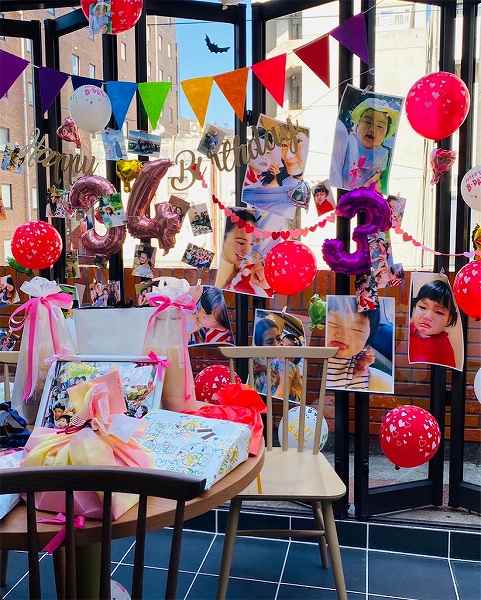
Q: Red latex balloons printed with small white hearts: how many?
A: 7